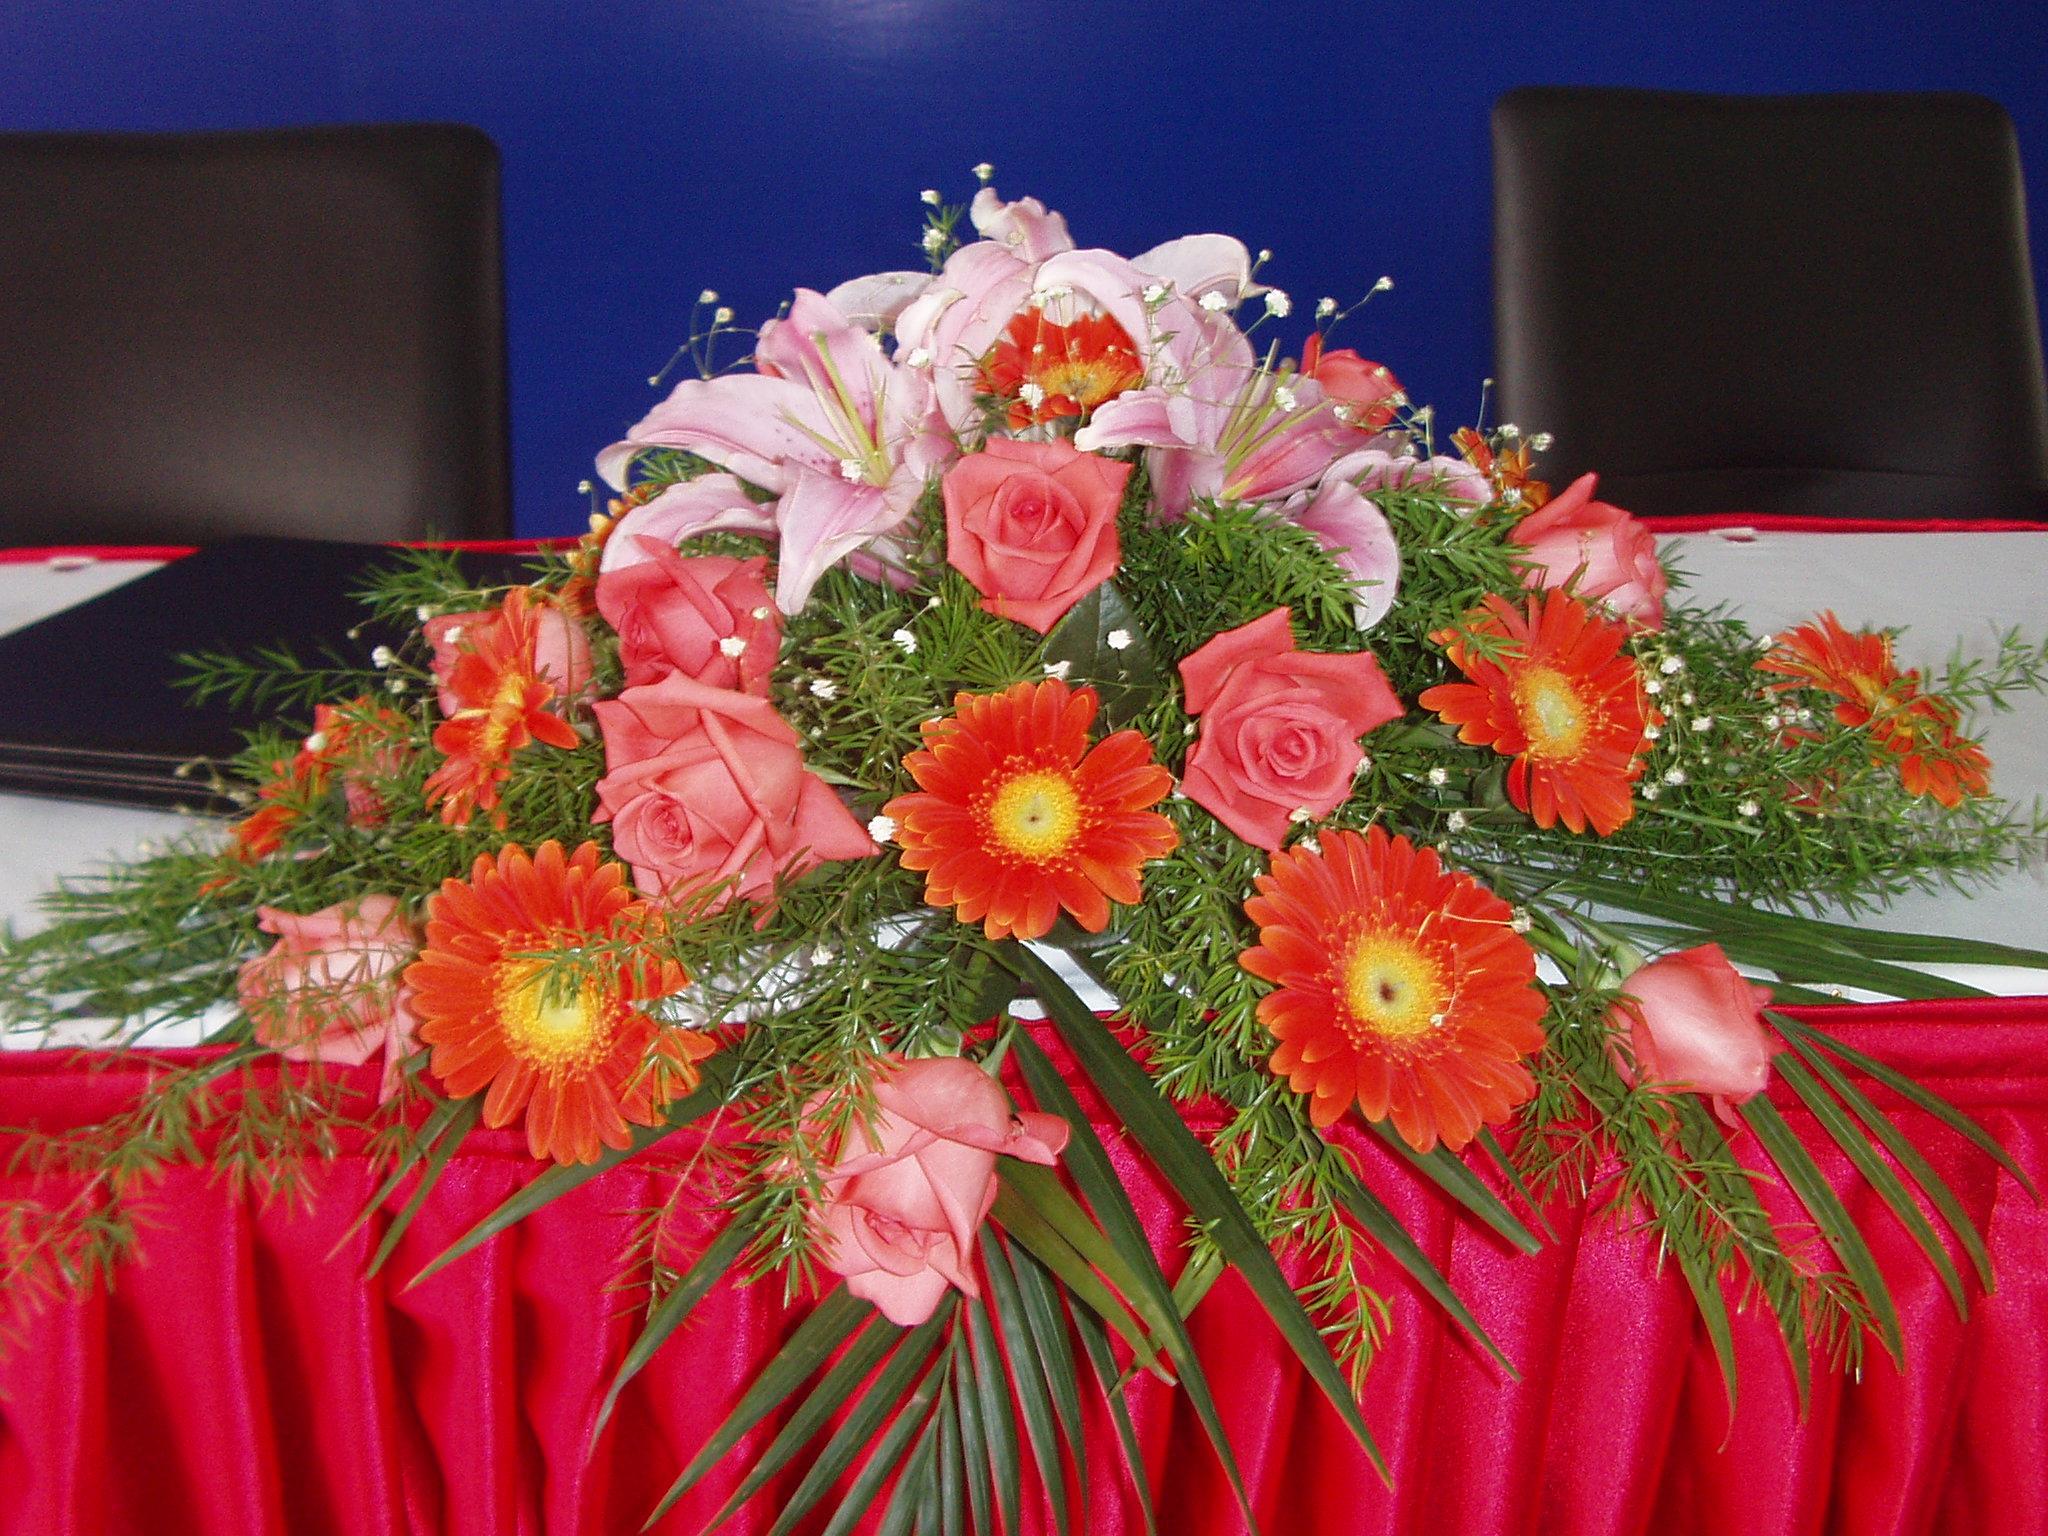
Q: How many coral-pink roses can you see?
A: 10